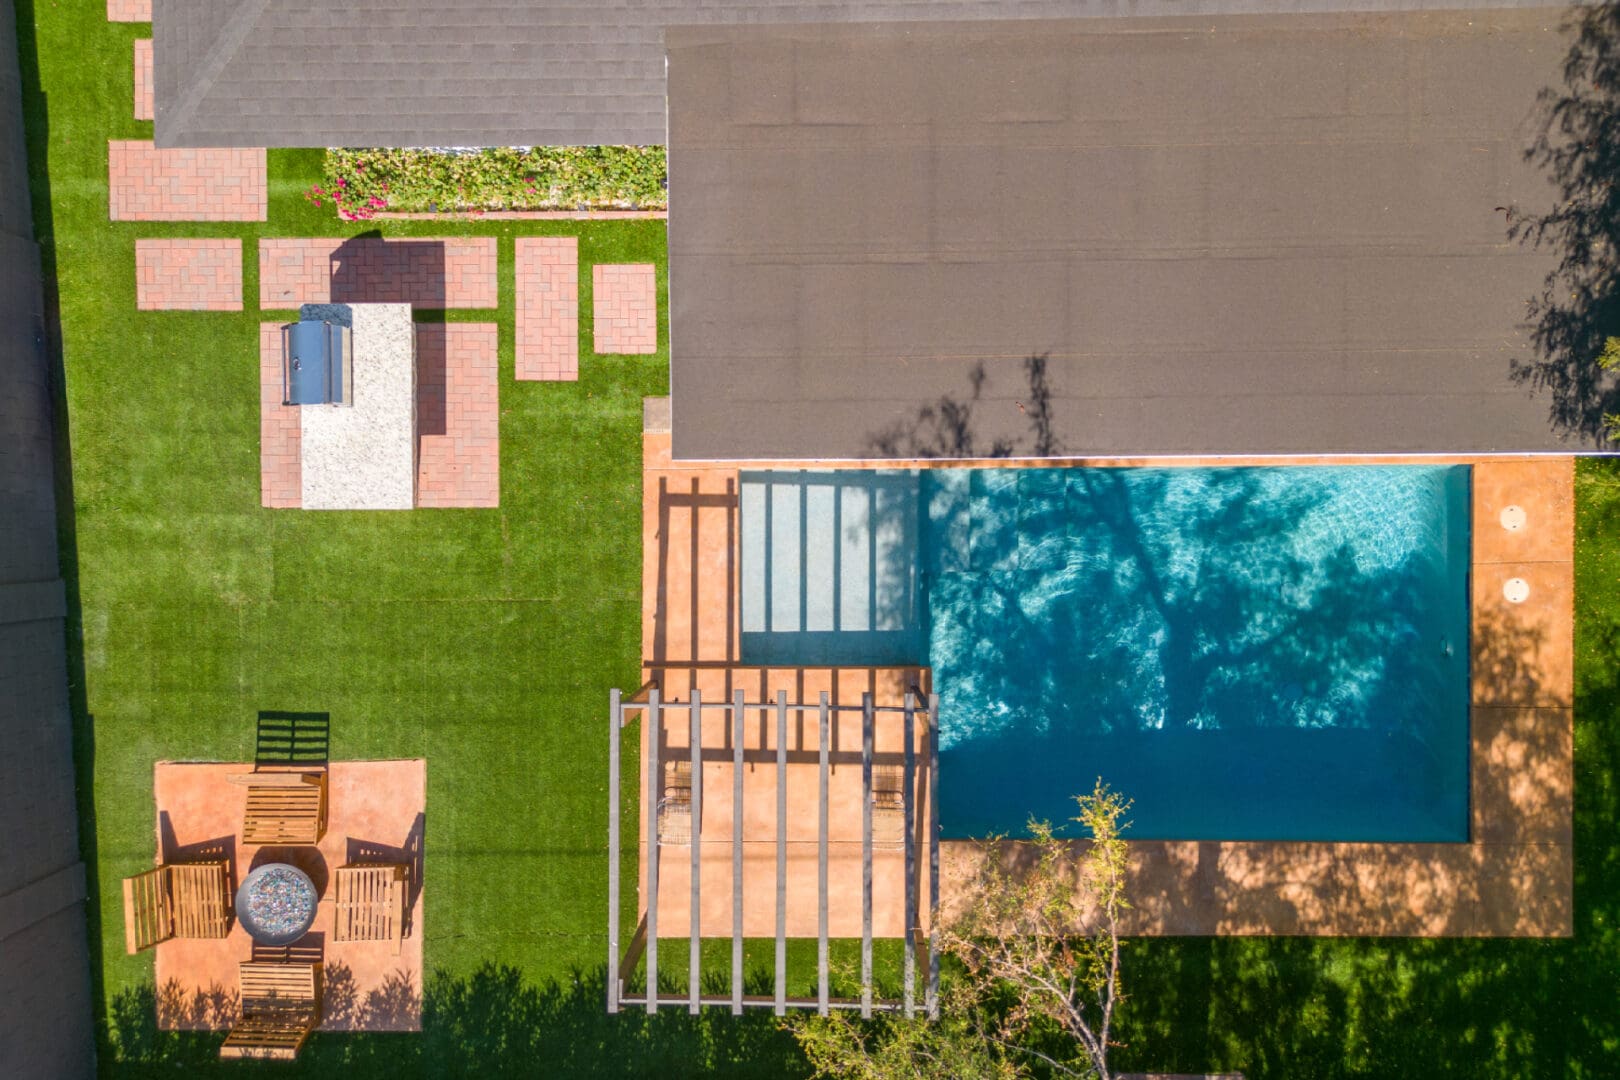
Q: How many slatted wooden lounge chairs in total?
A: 4